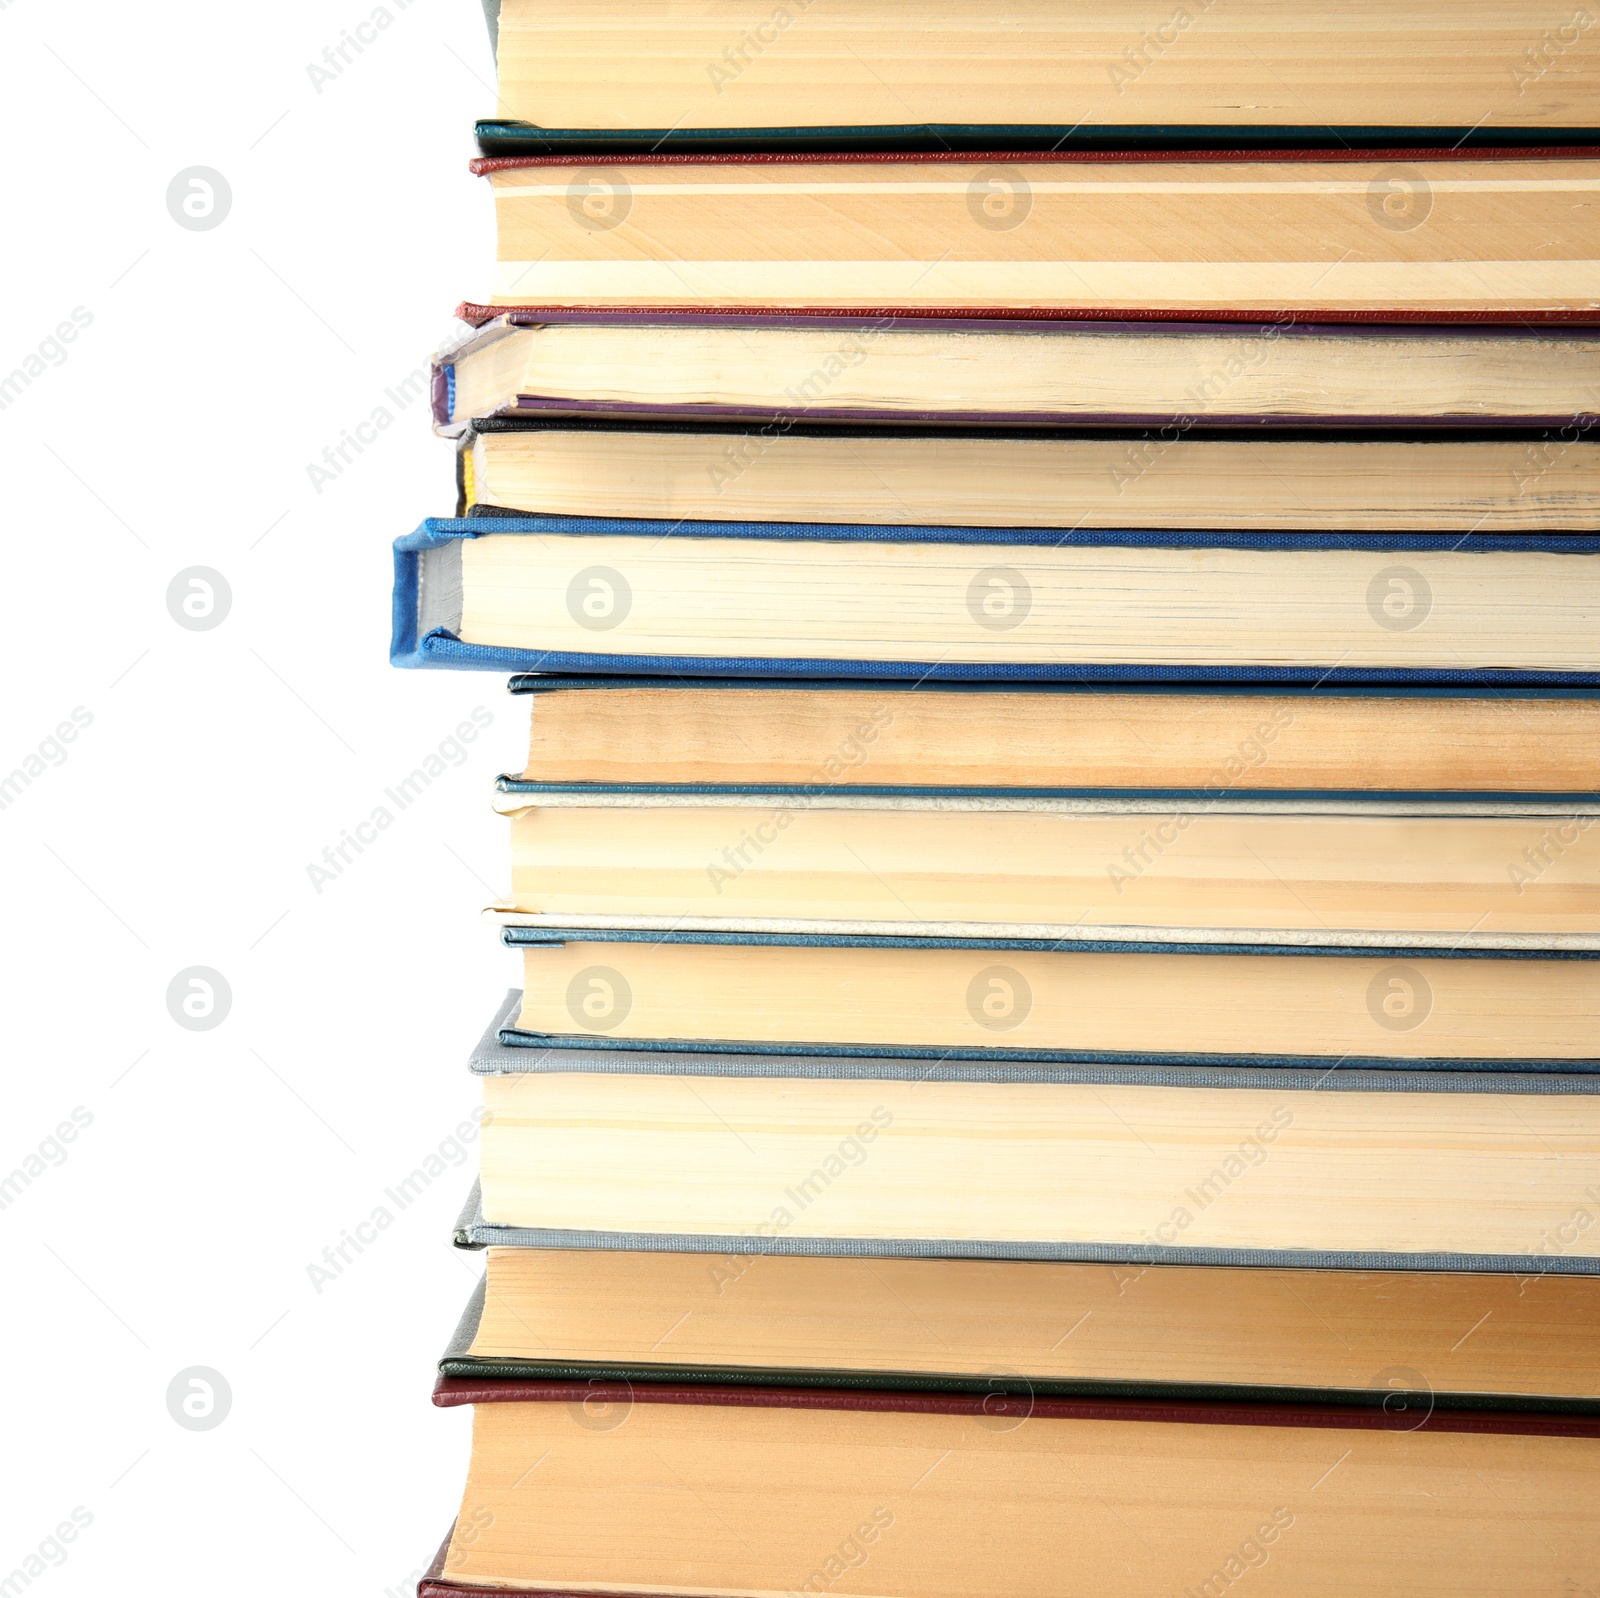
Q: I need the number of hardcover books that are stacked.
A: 11